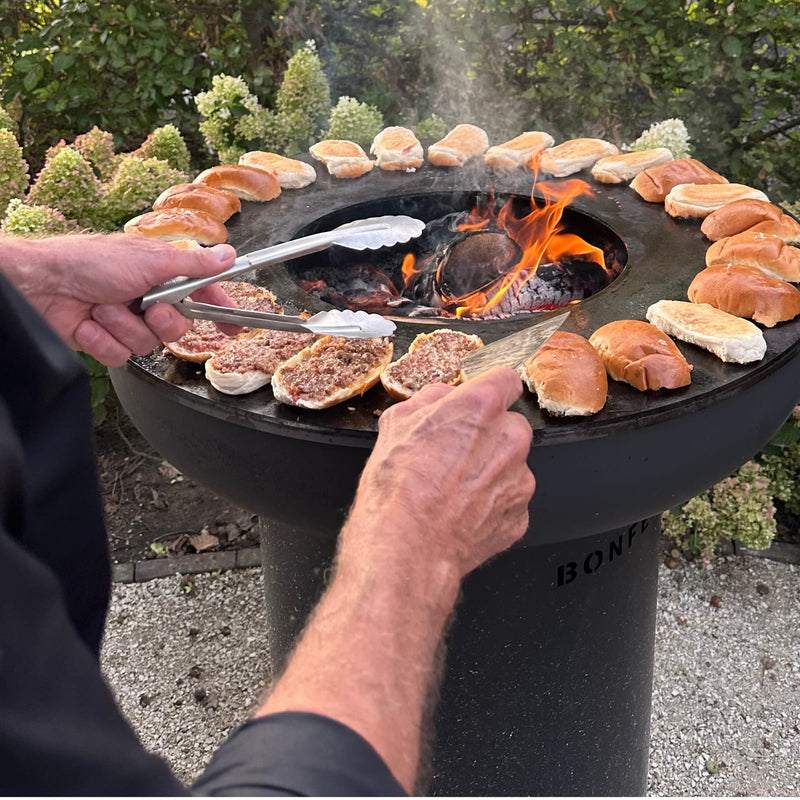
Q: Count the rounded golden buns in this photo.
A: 9